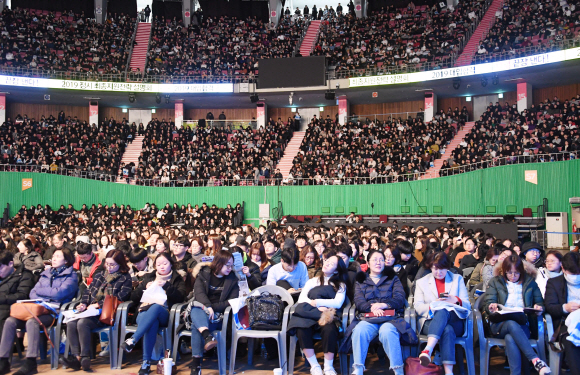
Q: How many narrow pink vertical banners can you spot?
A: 7